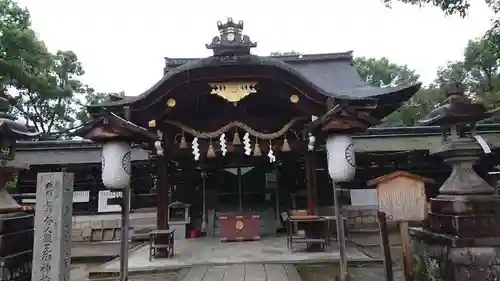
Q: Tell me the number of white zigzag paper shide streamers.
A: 4